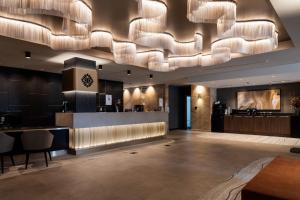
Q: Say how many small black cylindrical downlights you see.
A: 4